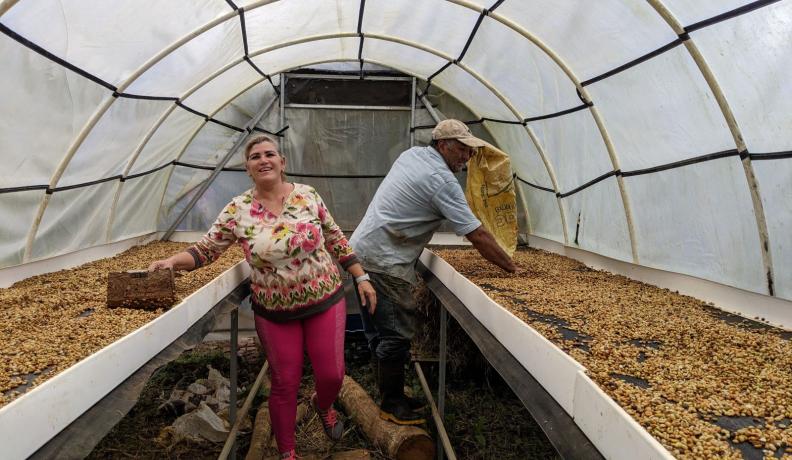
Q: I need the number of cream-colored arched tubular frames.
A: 4